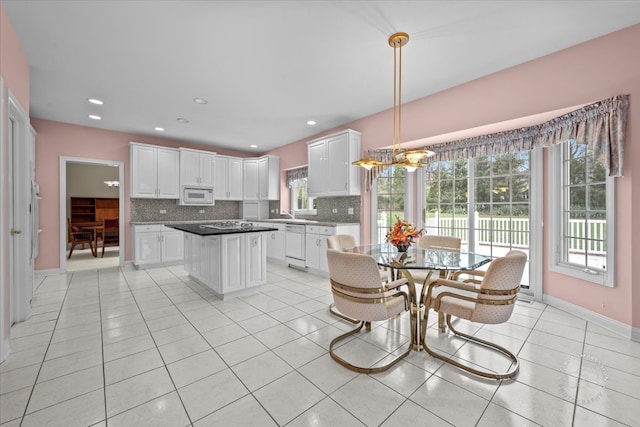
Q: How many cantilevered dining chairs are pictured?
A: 4